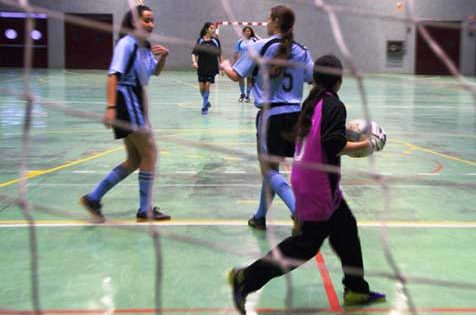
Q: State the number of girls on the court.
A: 5